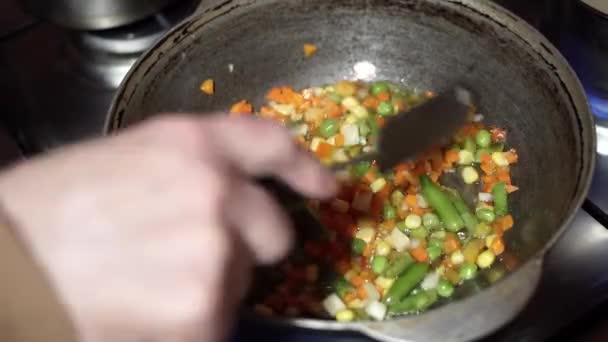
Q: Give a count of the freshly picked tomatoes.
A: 0